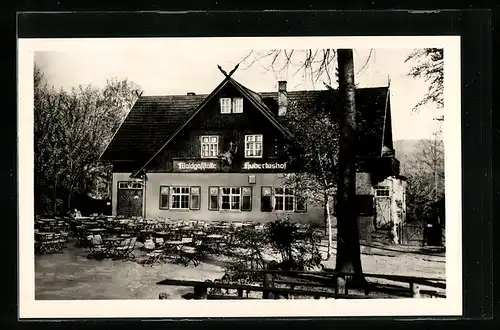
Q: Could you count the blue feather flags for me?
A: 0